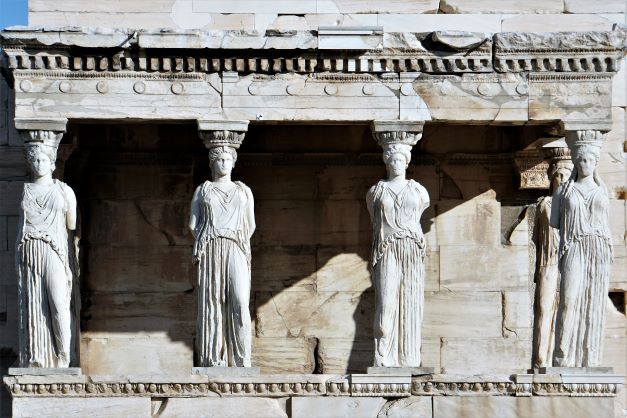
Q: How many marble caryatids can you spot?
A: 5